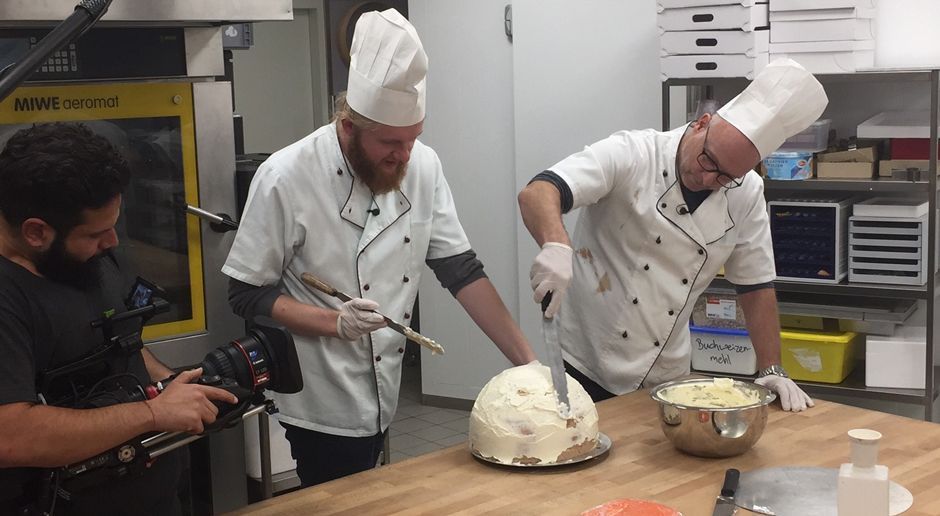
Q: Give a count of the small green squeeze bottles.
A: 0